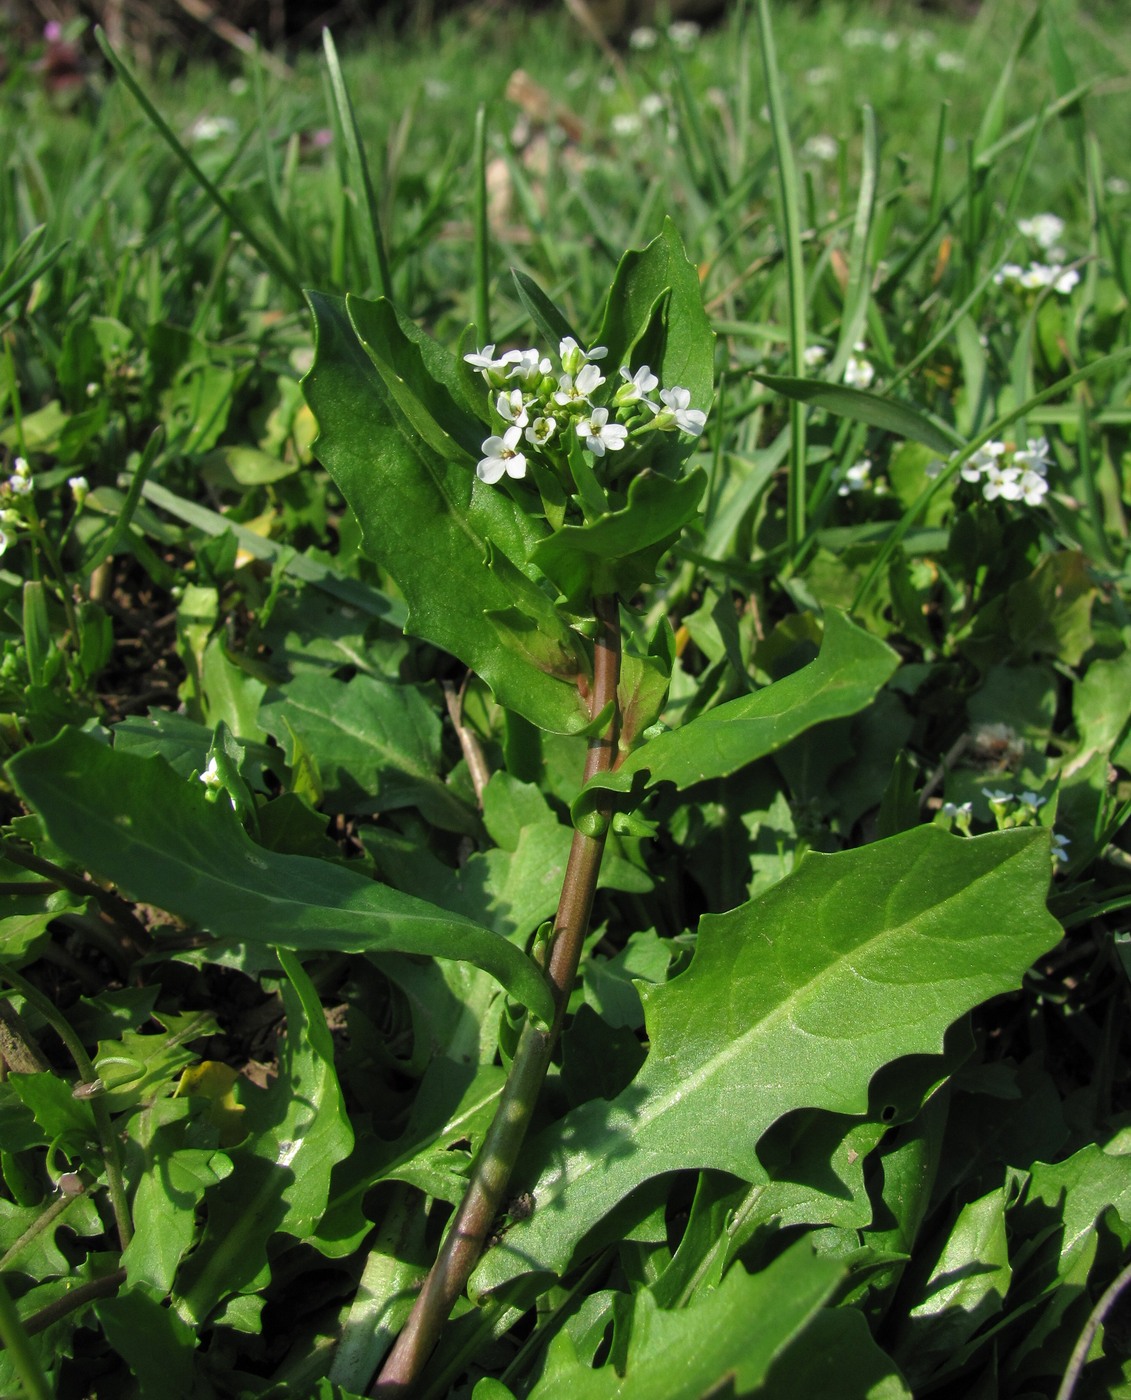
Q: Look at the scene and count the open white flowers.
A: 10